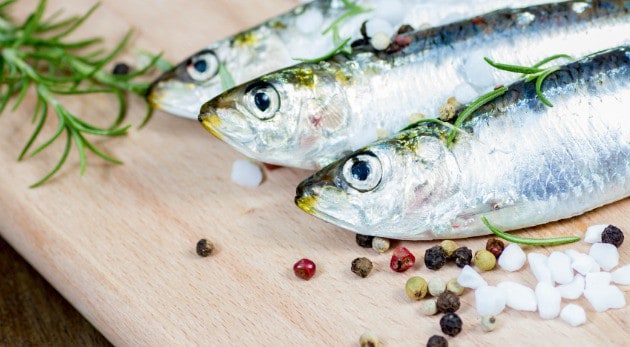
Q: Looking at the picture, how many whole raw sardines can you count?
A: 3